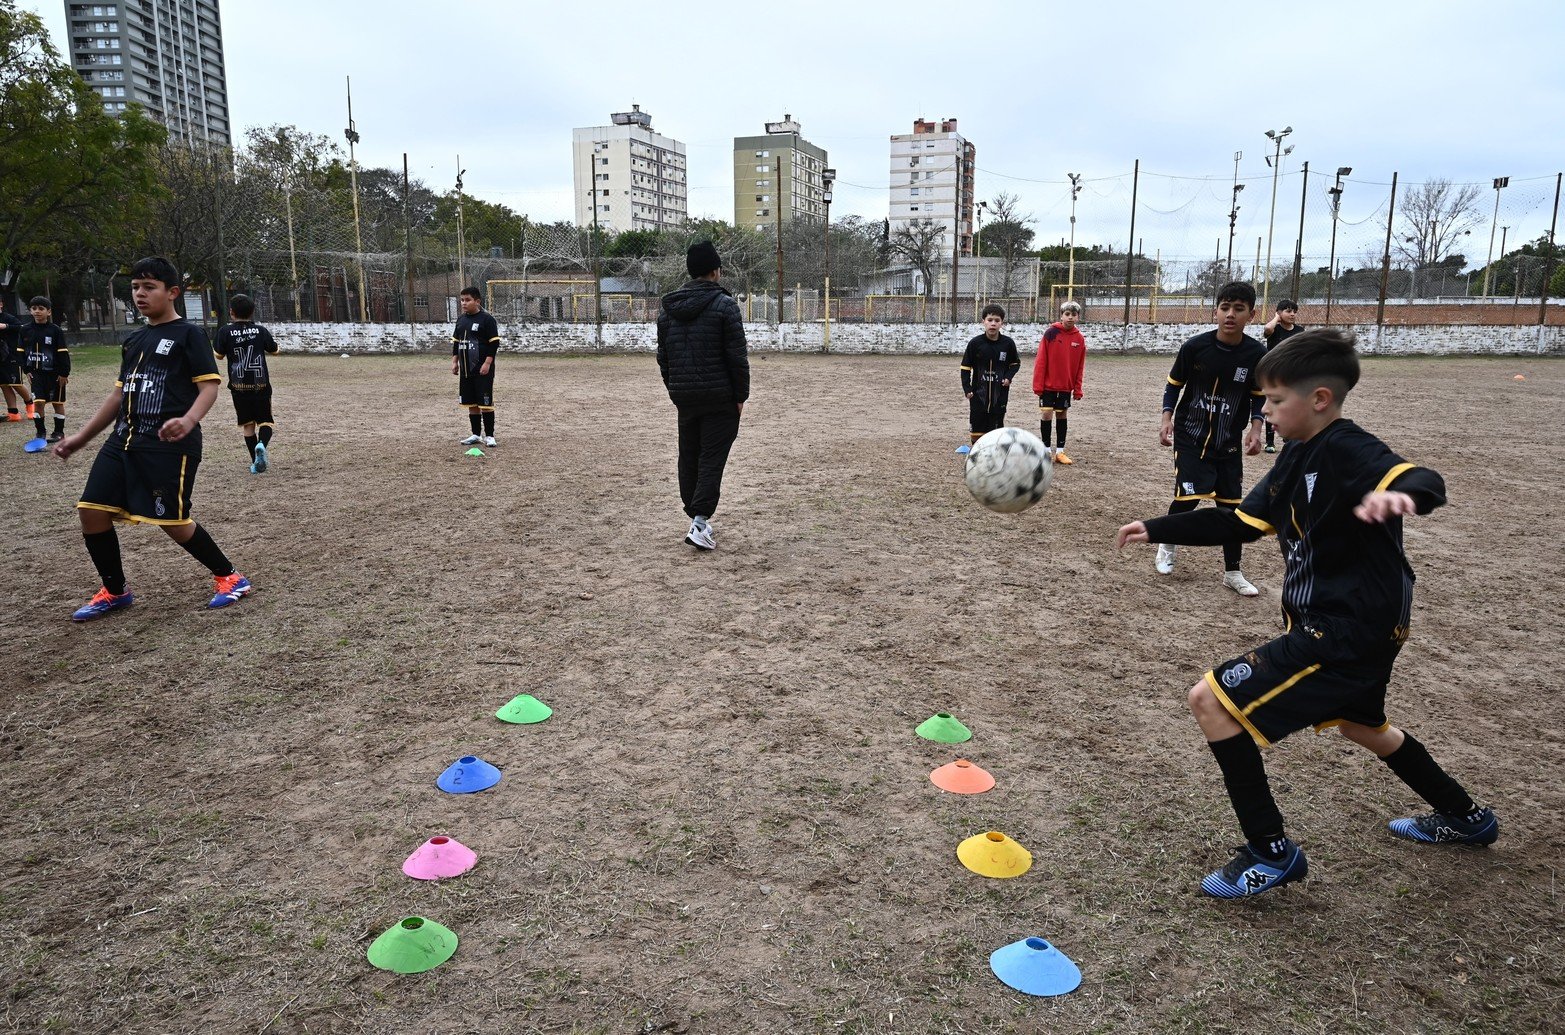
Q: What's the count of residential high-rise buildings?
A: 4